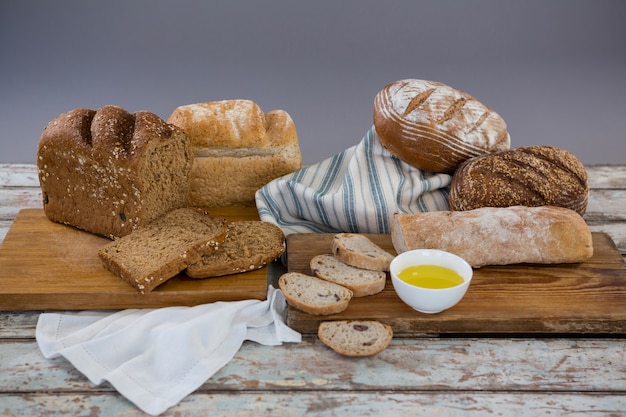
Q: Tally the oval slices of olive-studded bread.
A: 4